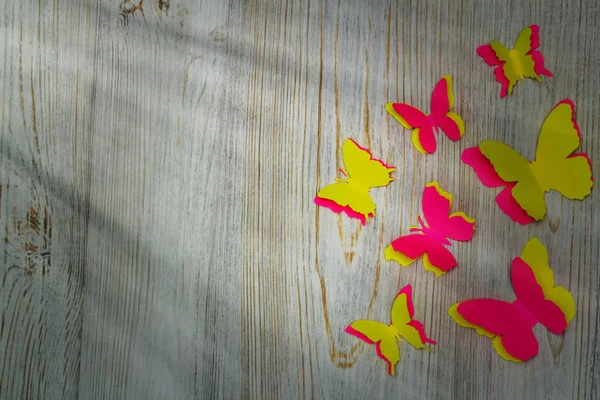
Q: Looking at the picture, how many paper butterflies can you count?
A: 7